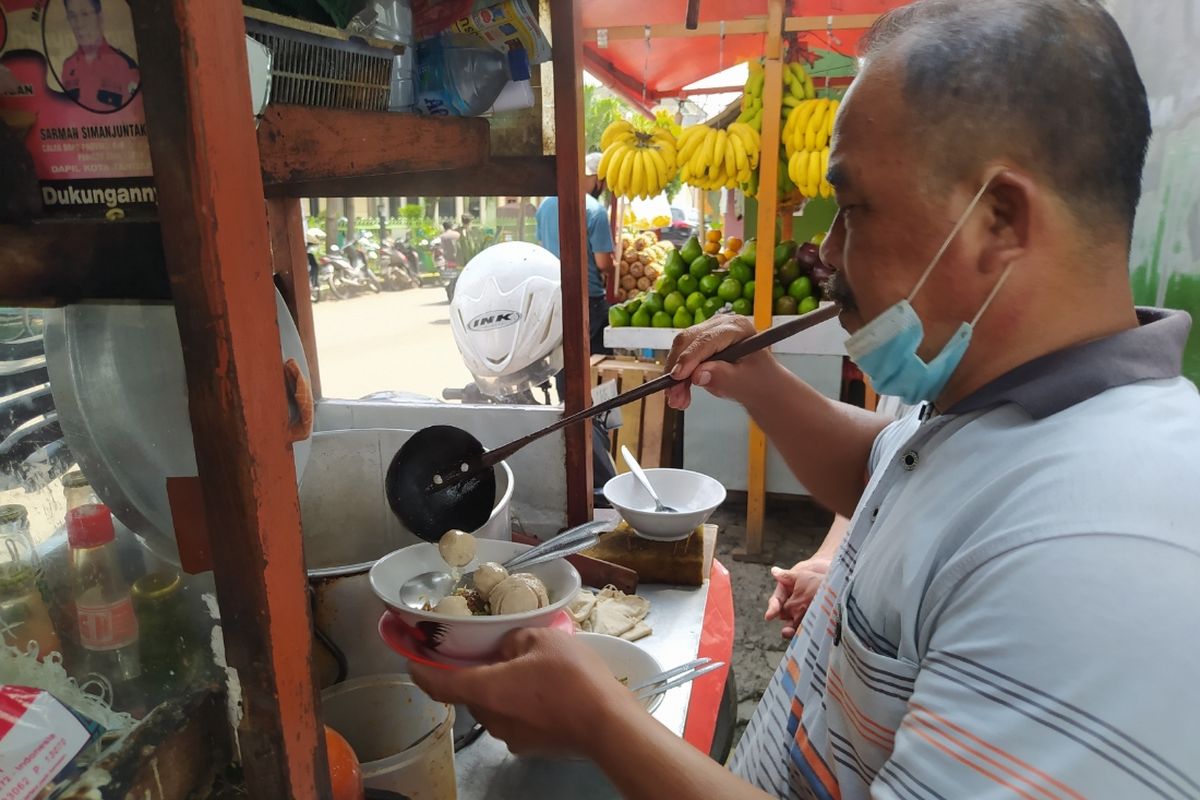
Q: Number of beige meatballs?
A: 4